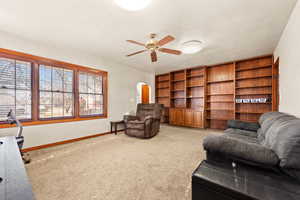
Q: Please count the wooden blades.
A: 5